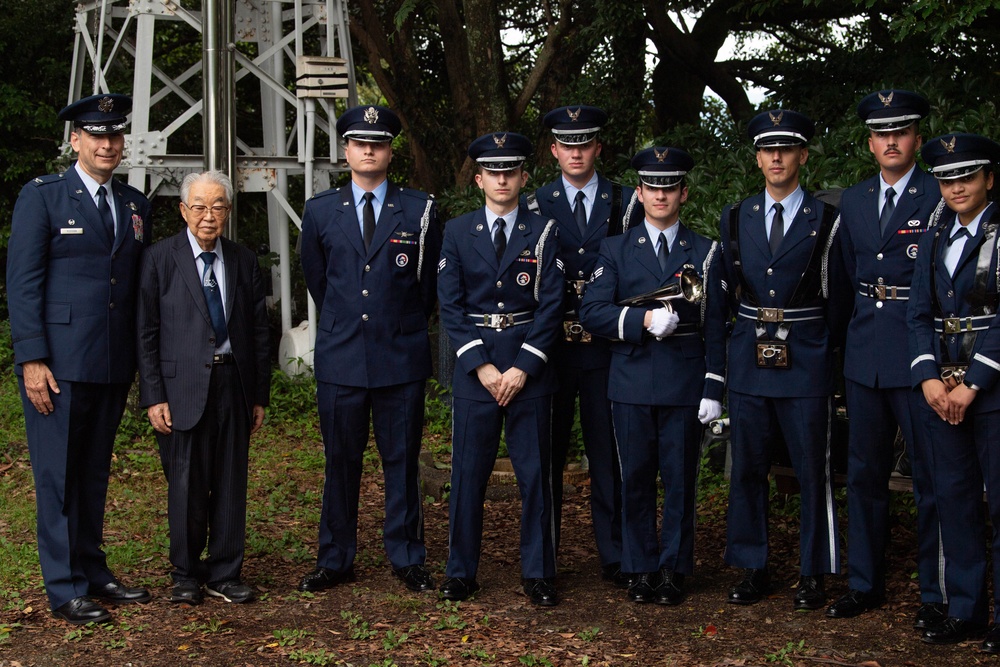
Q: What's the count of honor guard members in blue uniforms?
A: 7